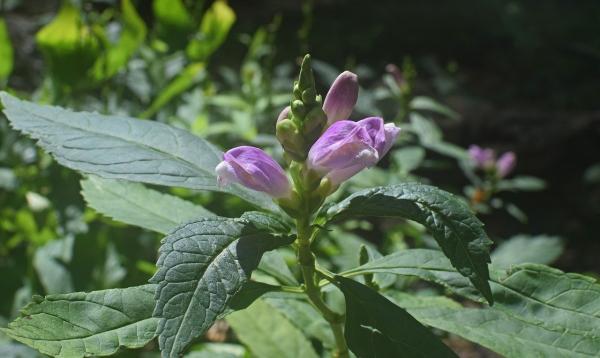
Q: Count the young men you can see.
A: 0